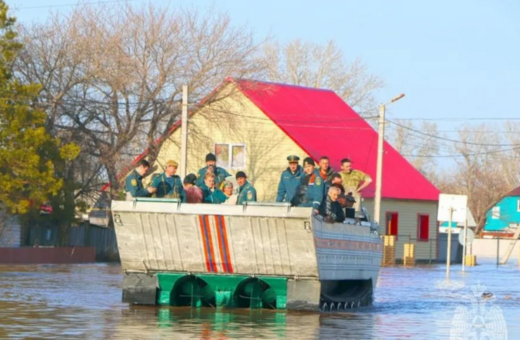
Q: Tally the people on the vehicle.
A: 13